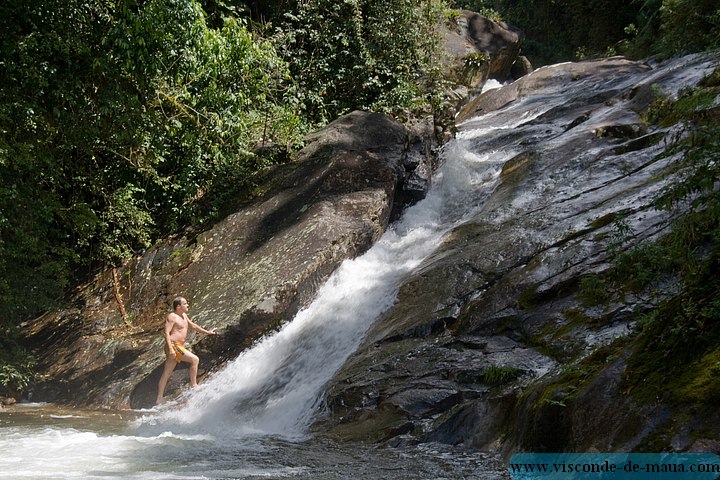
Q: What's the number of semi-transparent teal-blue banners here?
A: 1